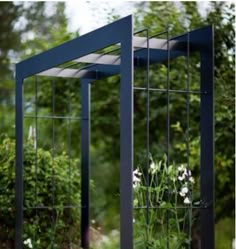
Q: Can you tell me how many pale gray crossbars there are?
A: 3